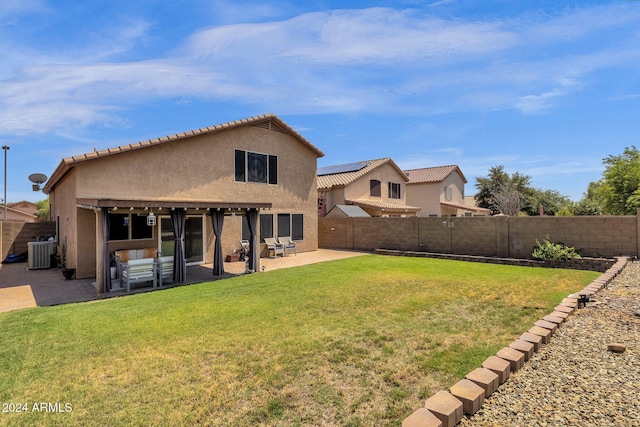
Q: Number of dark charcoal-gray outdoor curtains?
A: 4